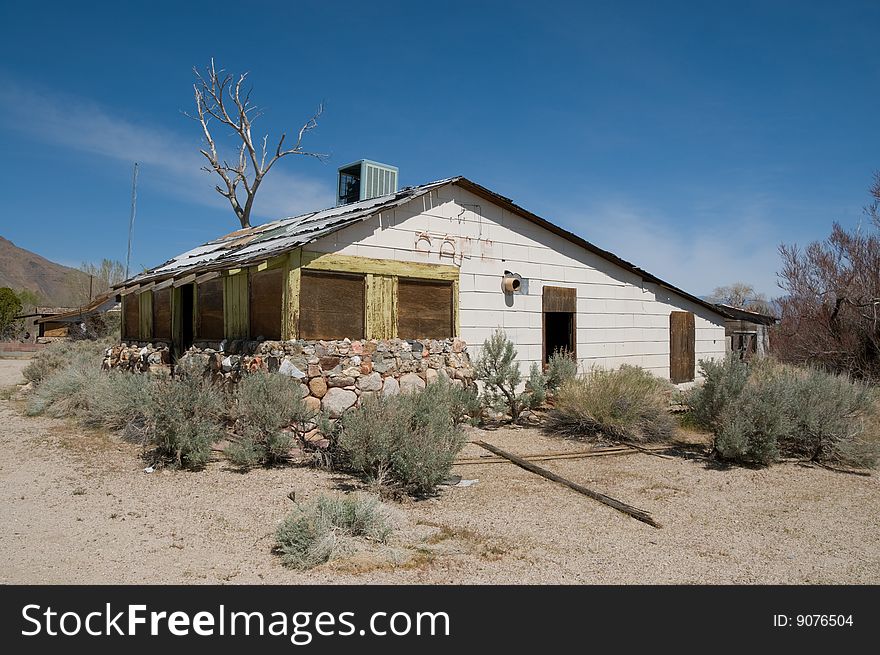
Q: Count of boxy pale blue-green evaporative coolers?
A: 1